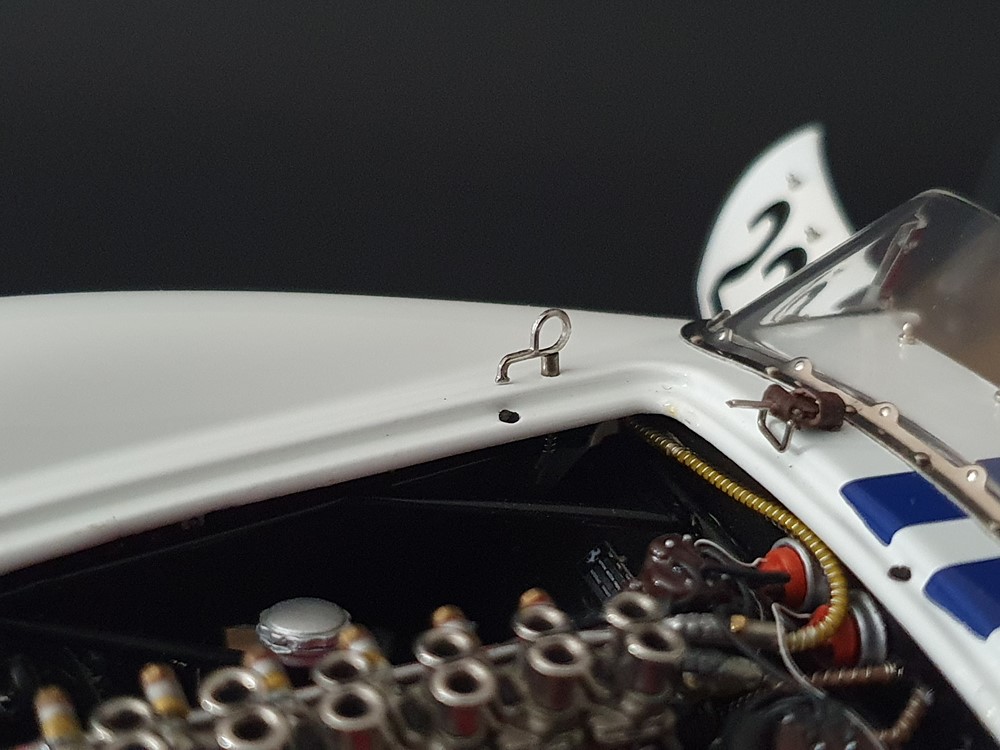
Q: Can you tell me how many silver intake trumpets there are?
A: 12